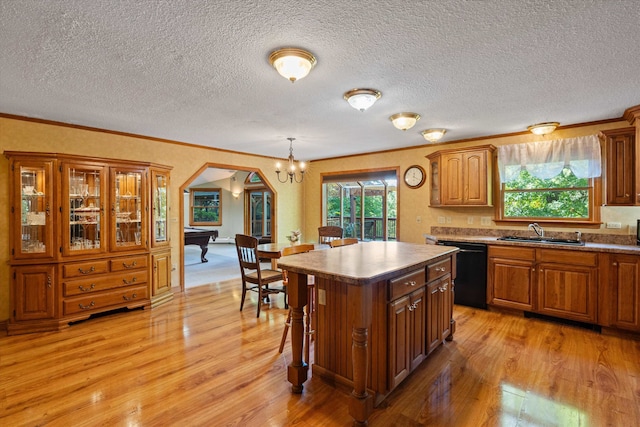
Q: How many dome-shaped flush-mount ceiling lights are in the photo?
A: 5